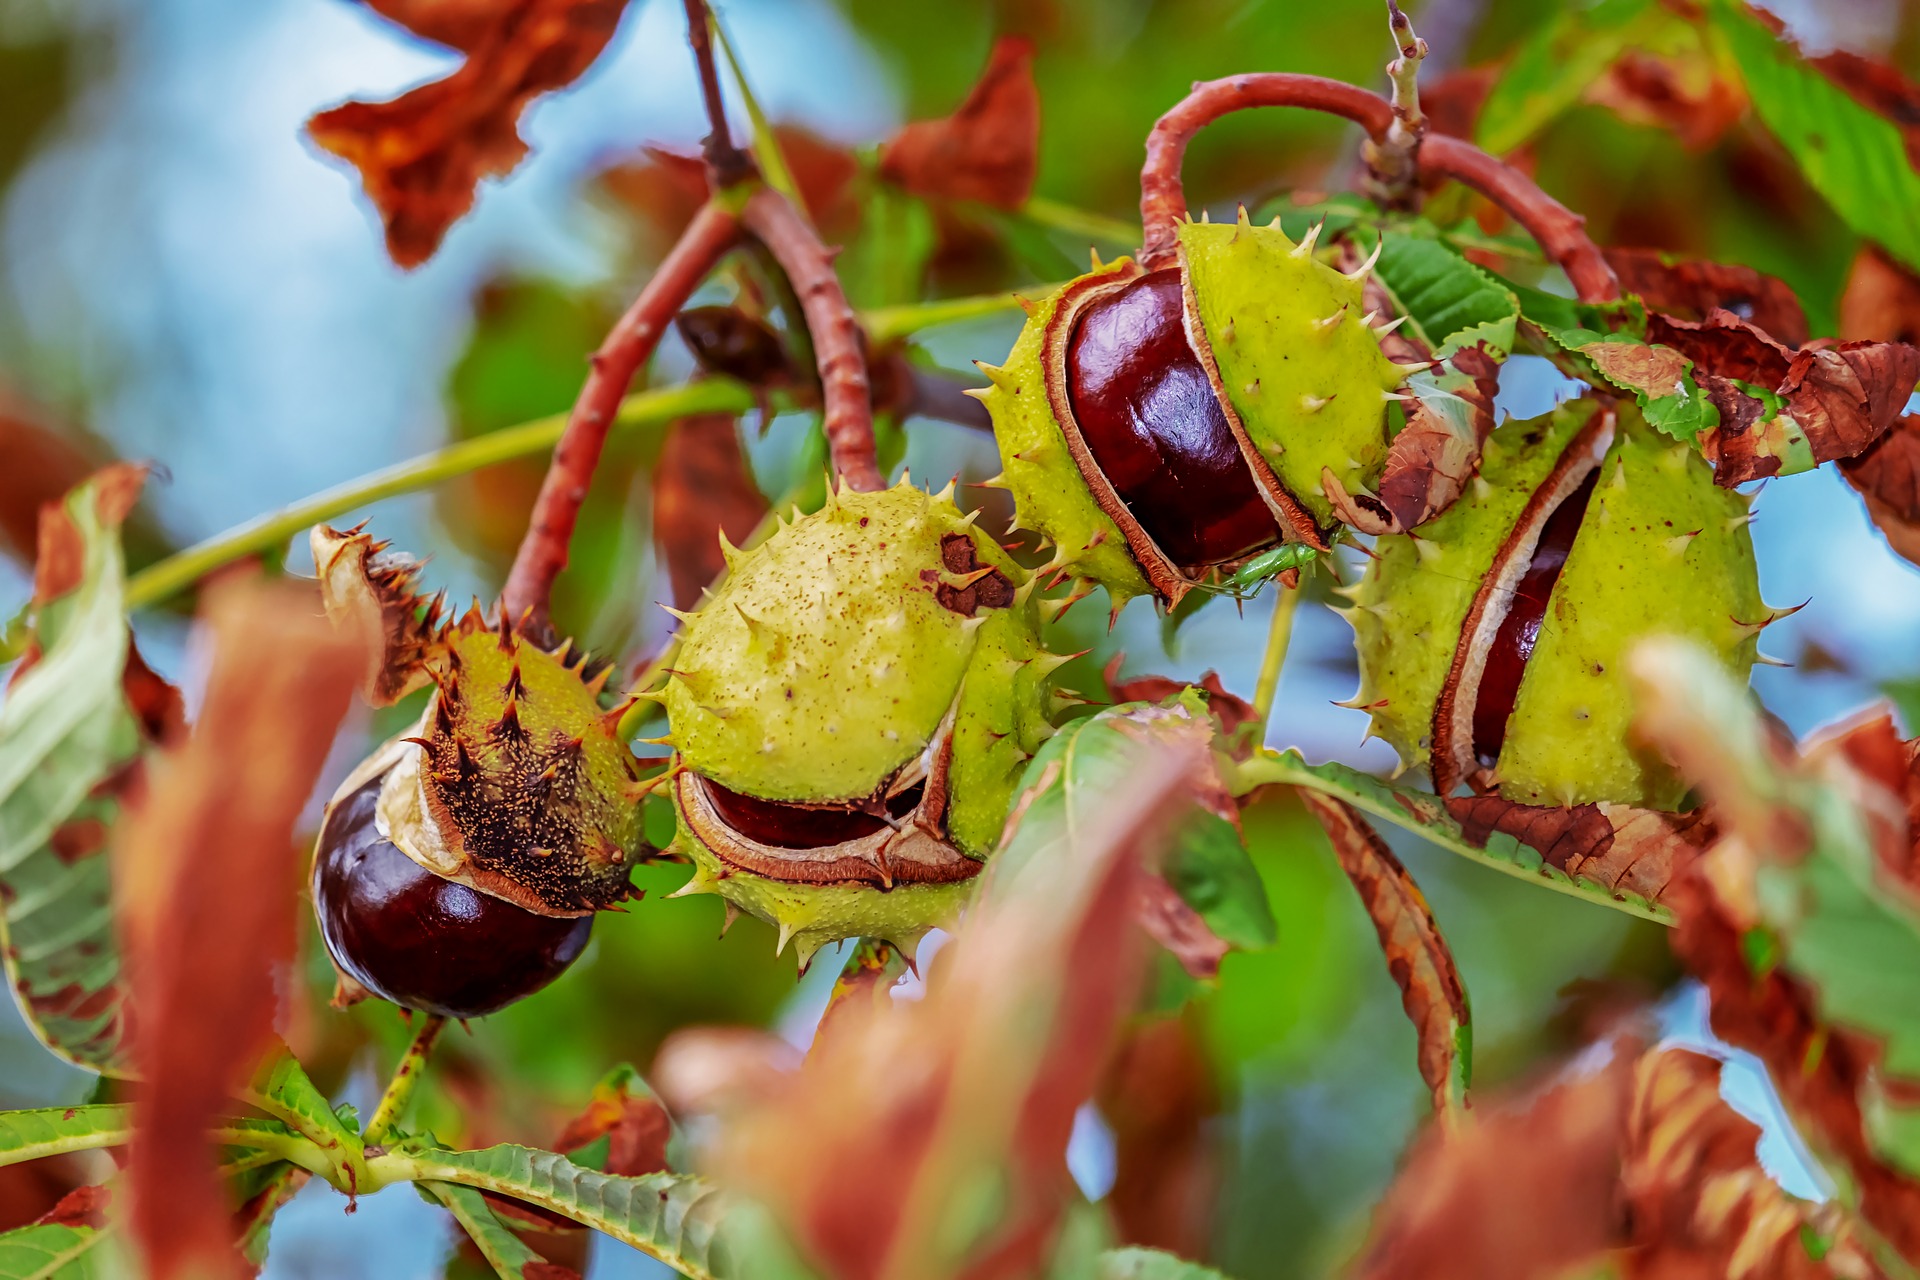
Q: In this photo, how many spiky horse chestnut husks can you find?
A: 4